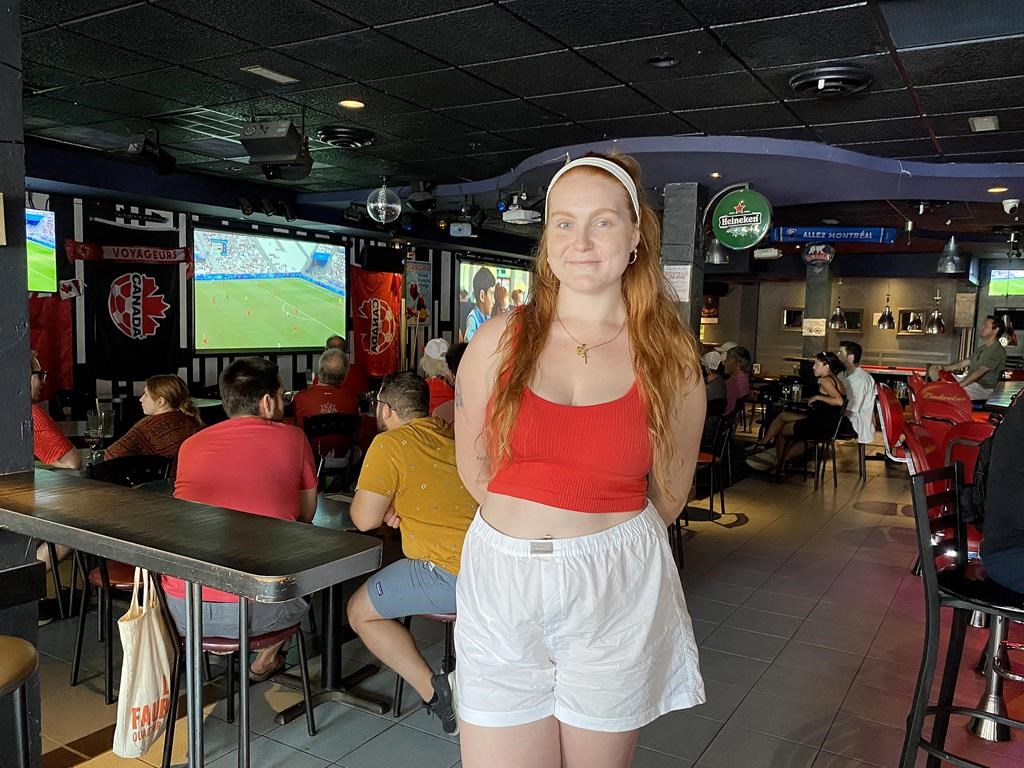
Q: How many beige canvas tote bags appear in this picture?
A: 1